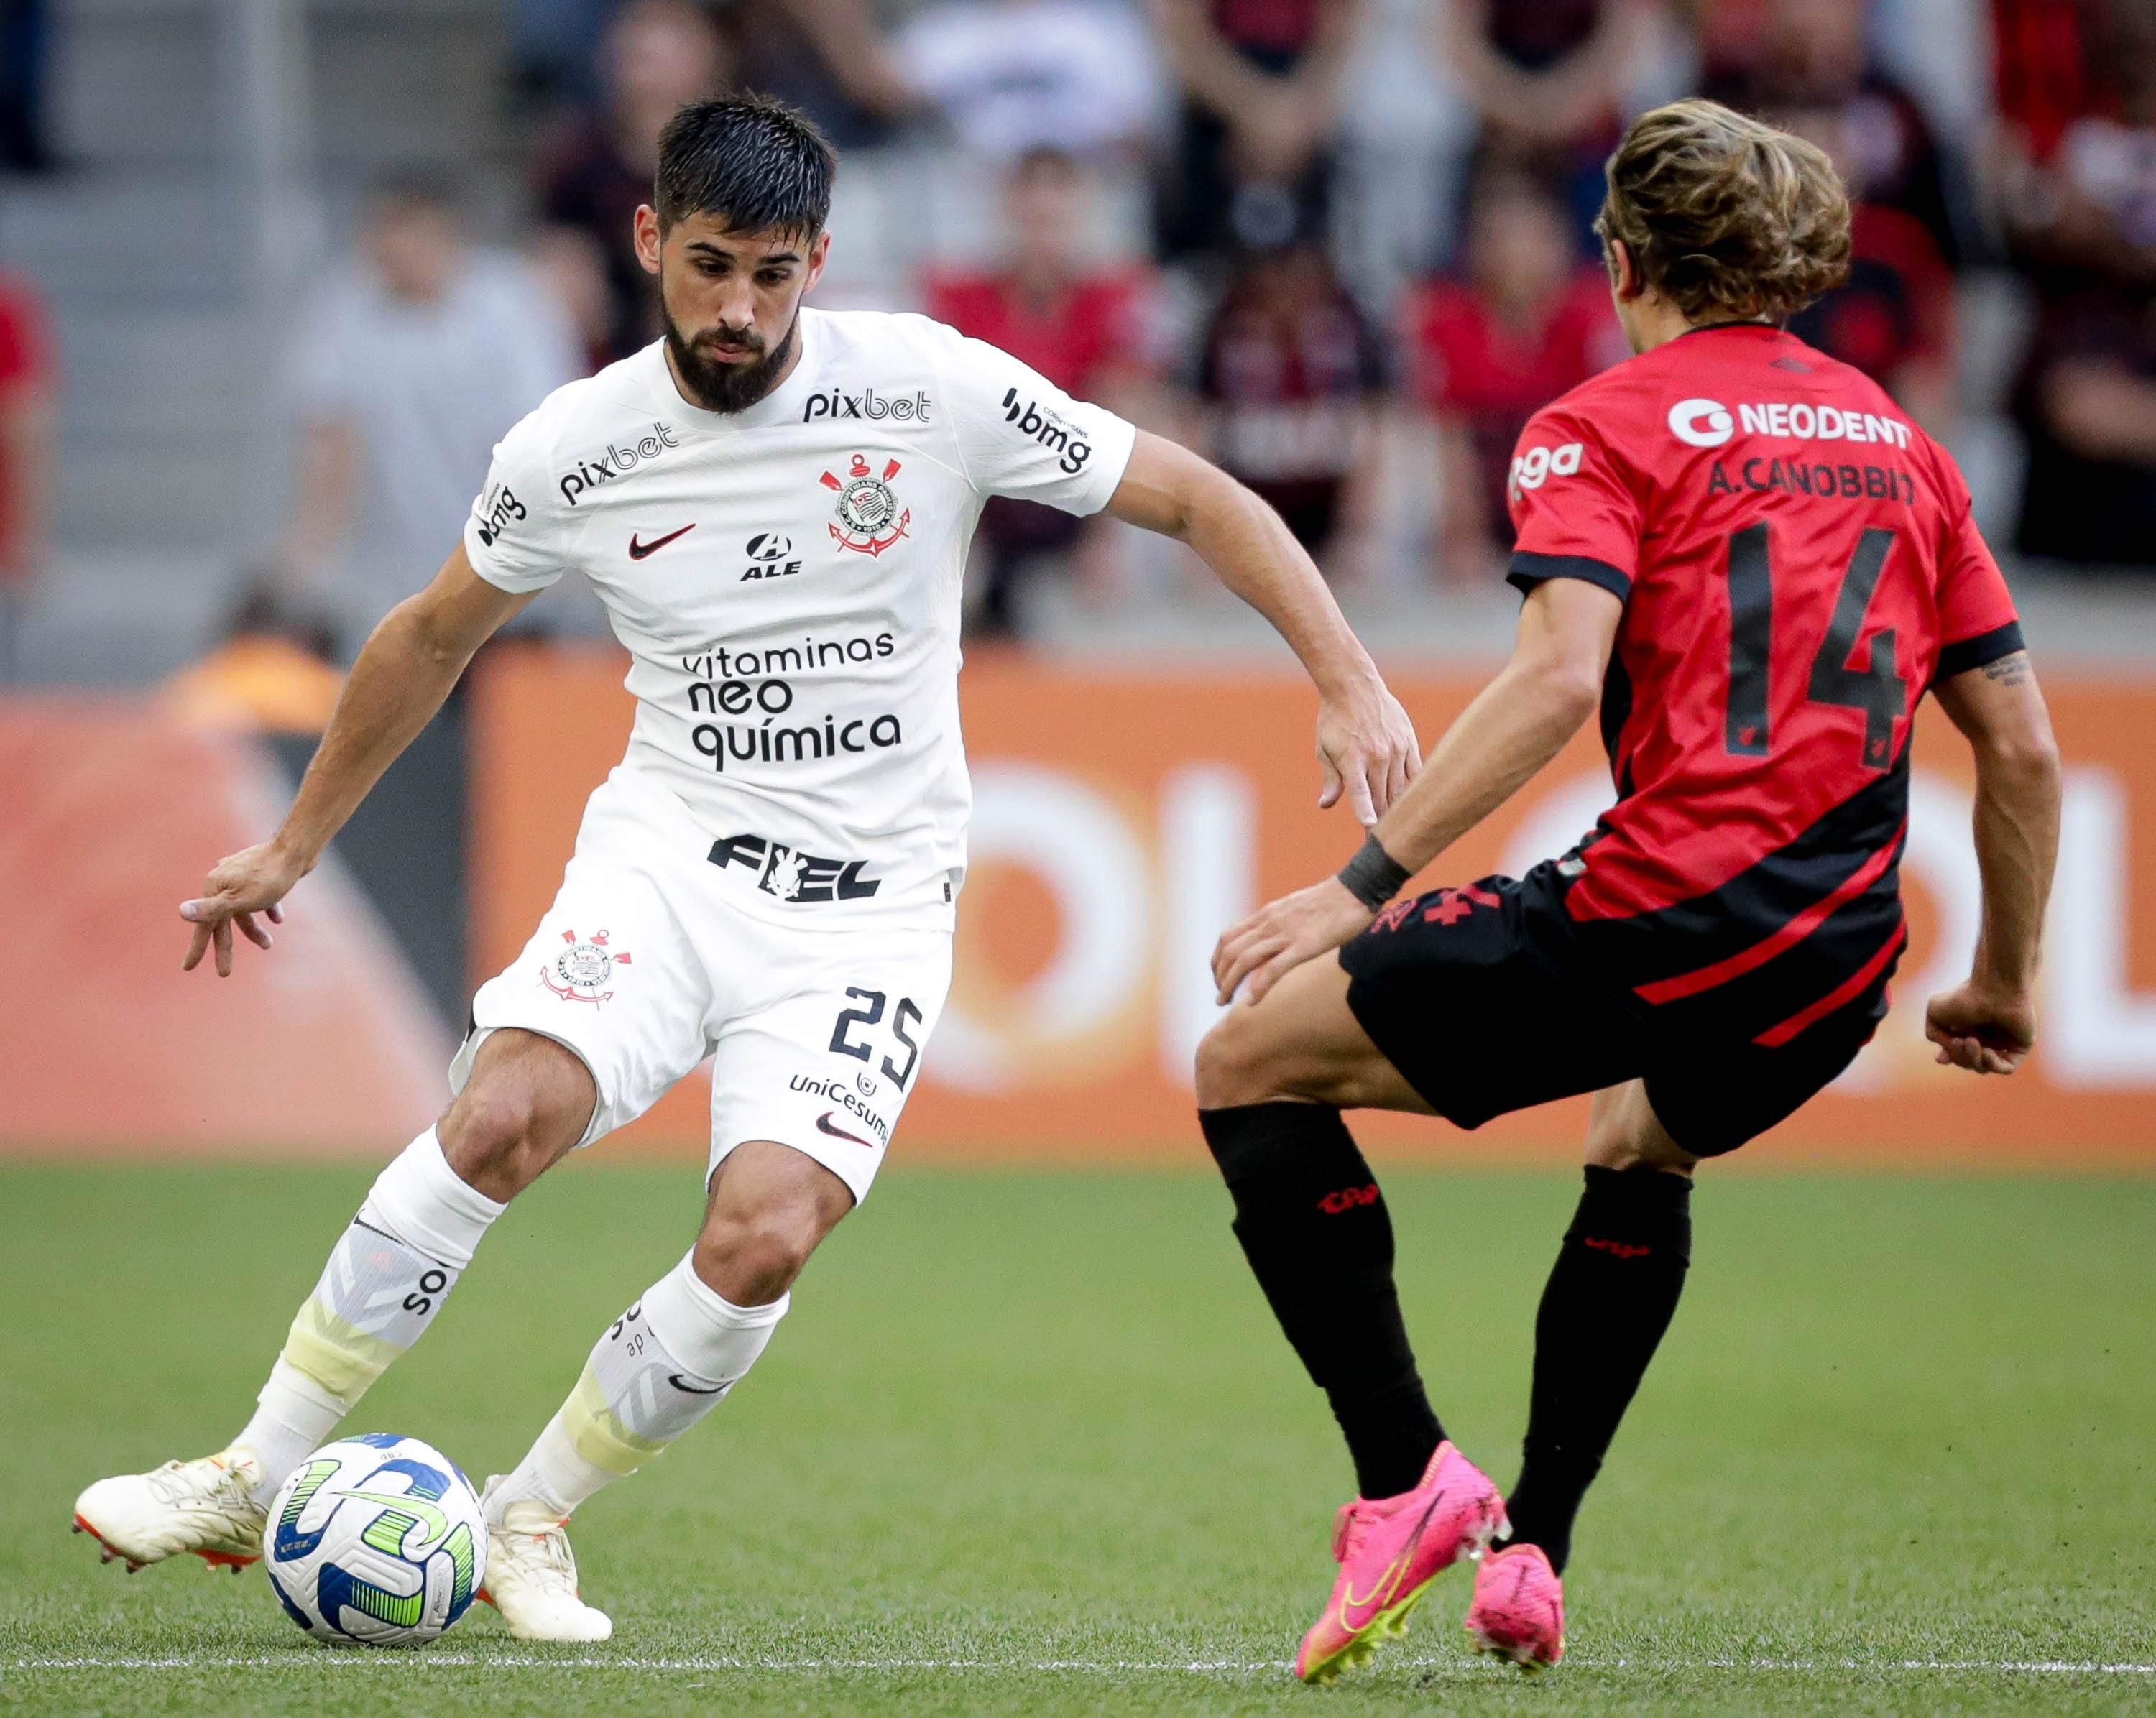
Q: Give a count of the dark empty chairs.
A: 0